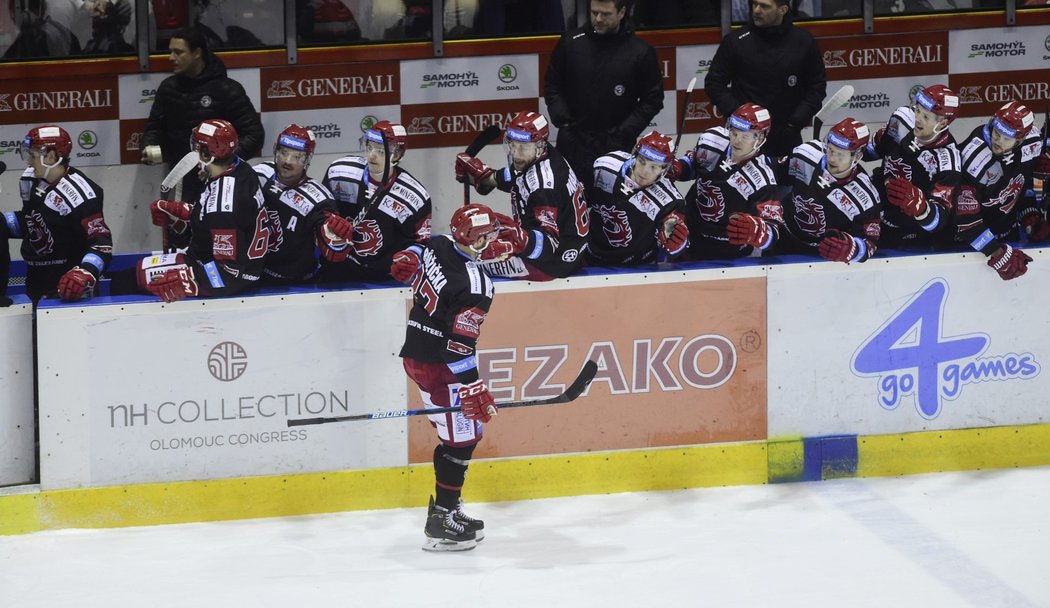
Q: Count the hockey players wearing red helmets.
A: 11